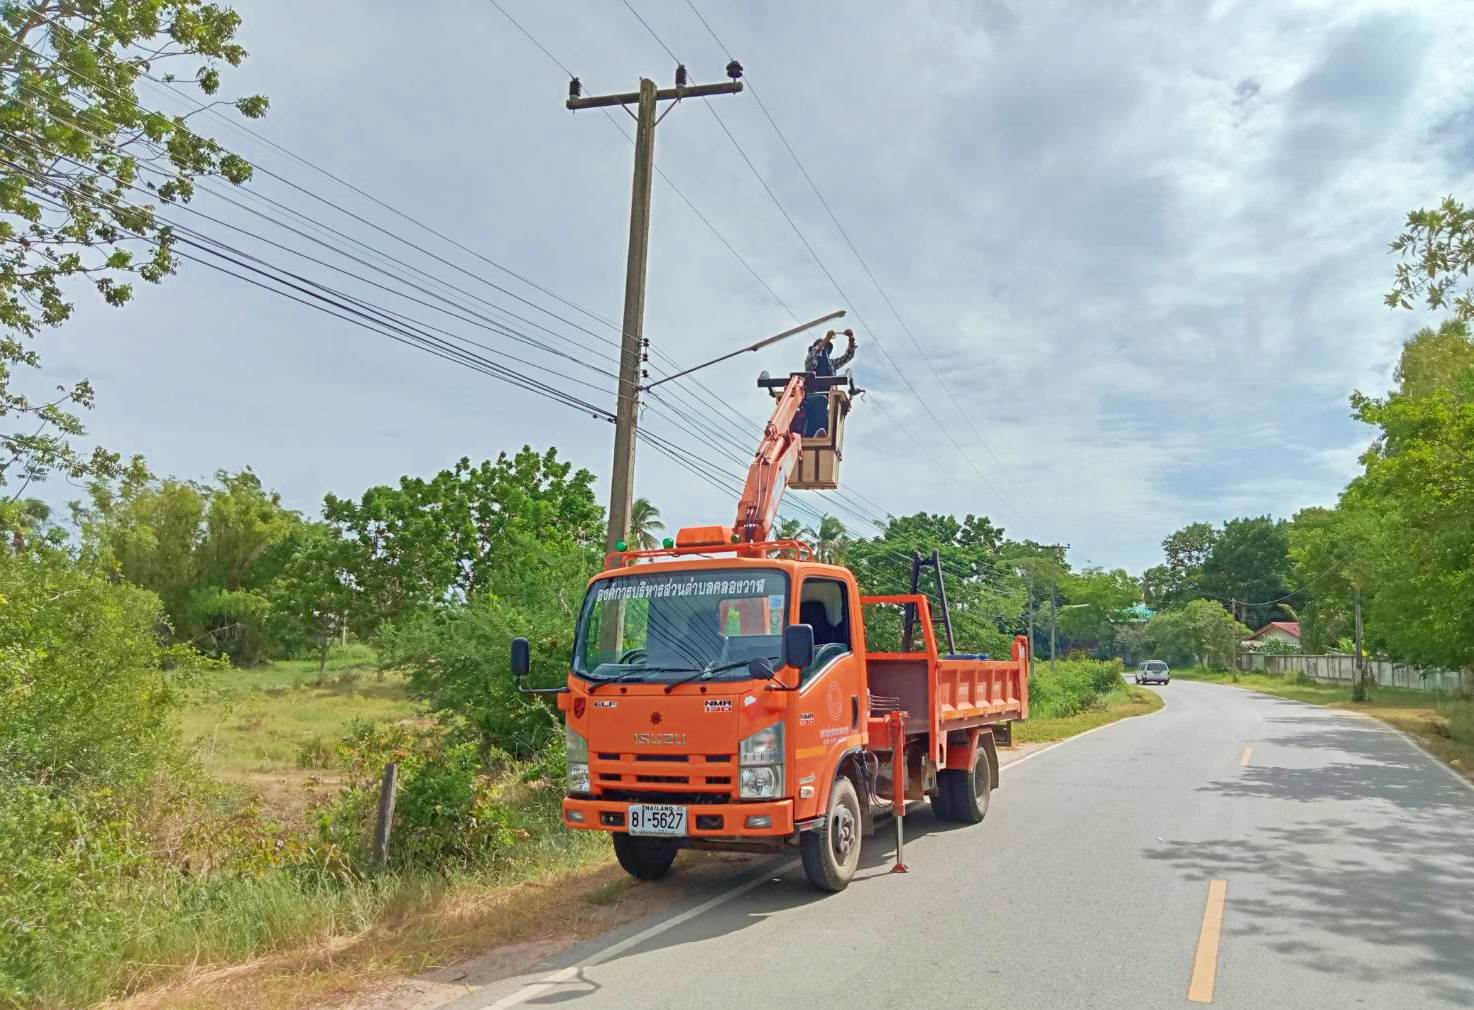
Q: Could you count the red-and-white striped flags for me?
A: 0